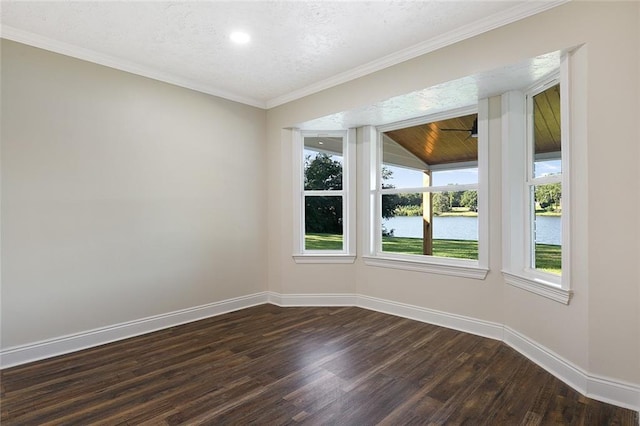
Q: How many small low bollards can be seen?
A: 0